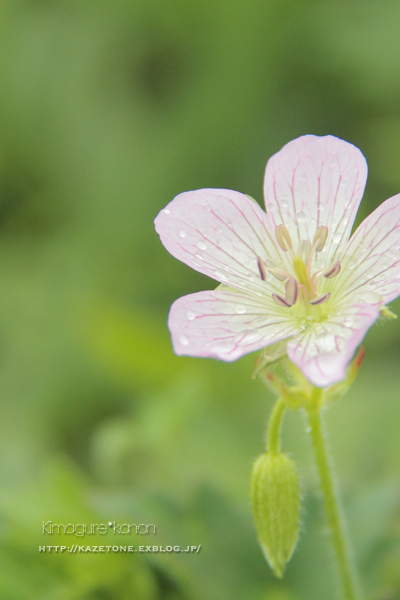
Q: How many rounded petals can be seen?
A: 5